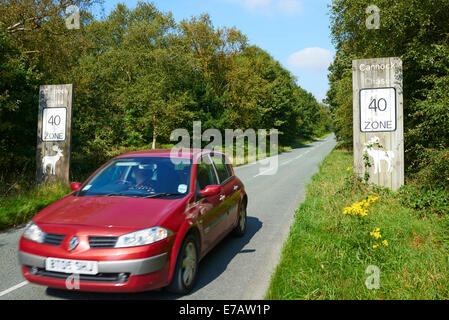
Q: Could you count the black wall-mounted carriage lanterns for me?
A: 0